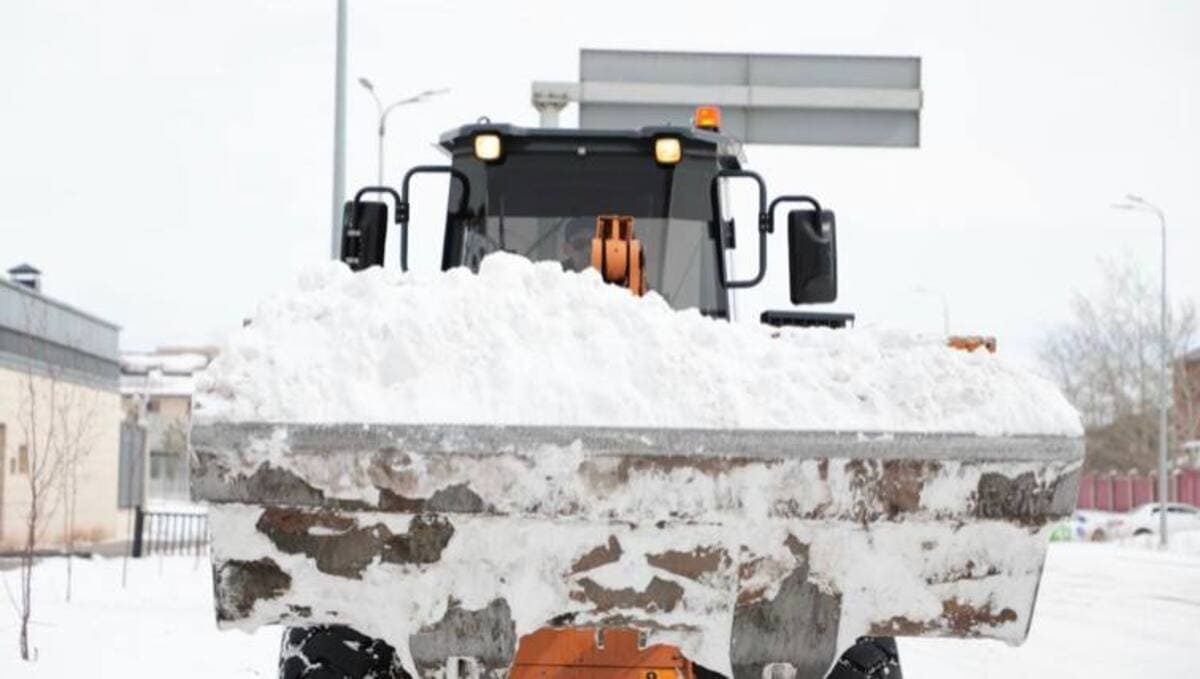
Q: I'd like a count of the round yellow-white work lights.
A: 2